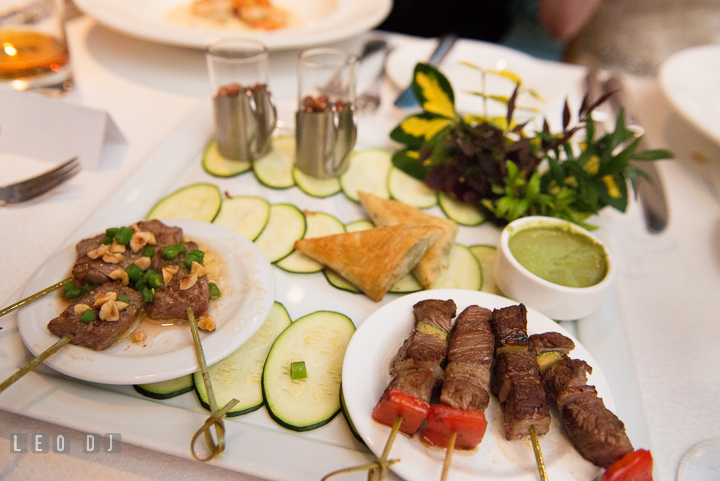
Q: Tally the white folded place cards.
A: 1